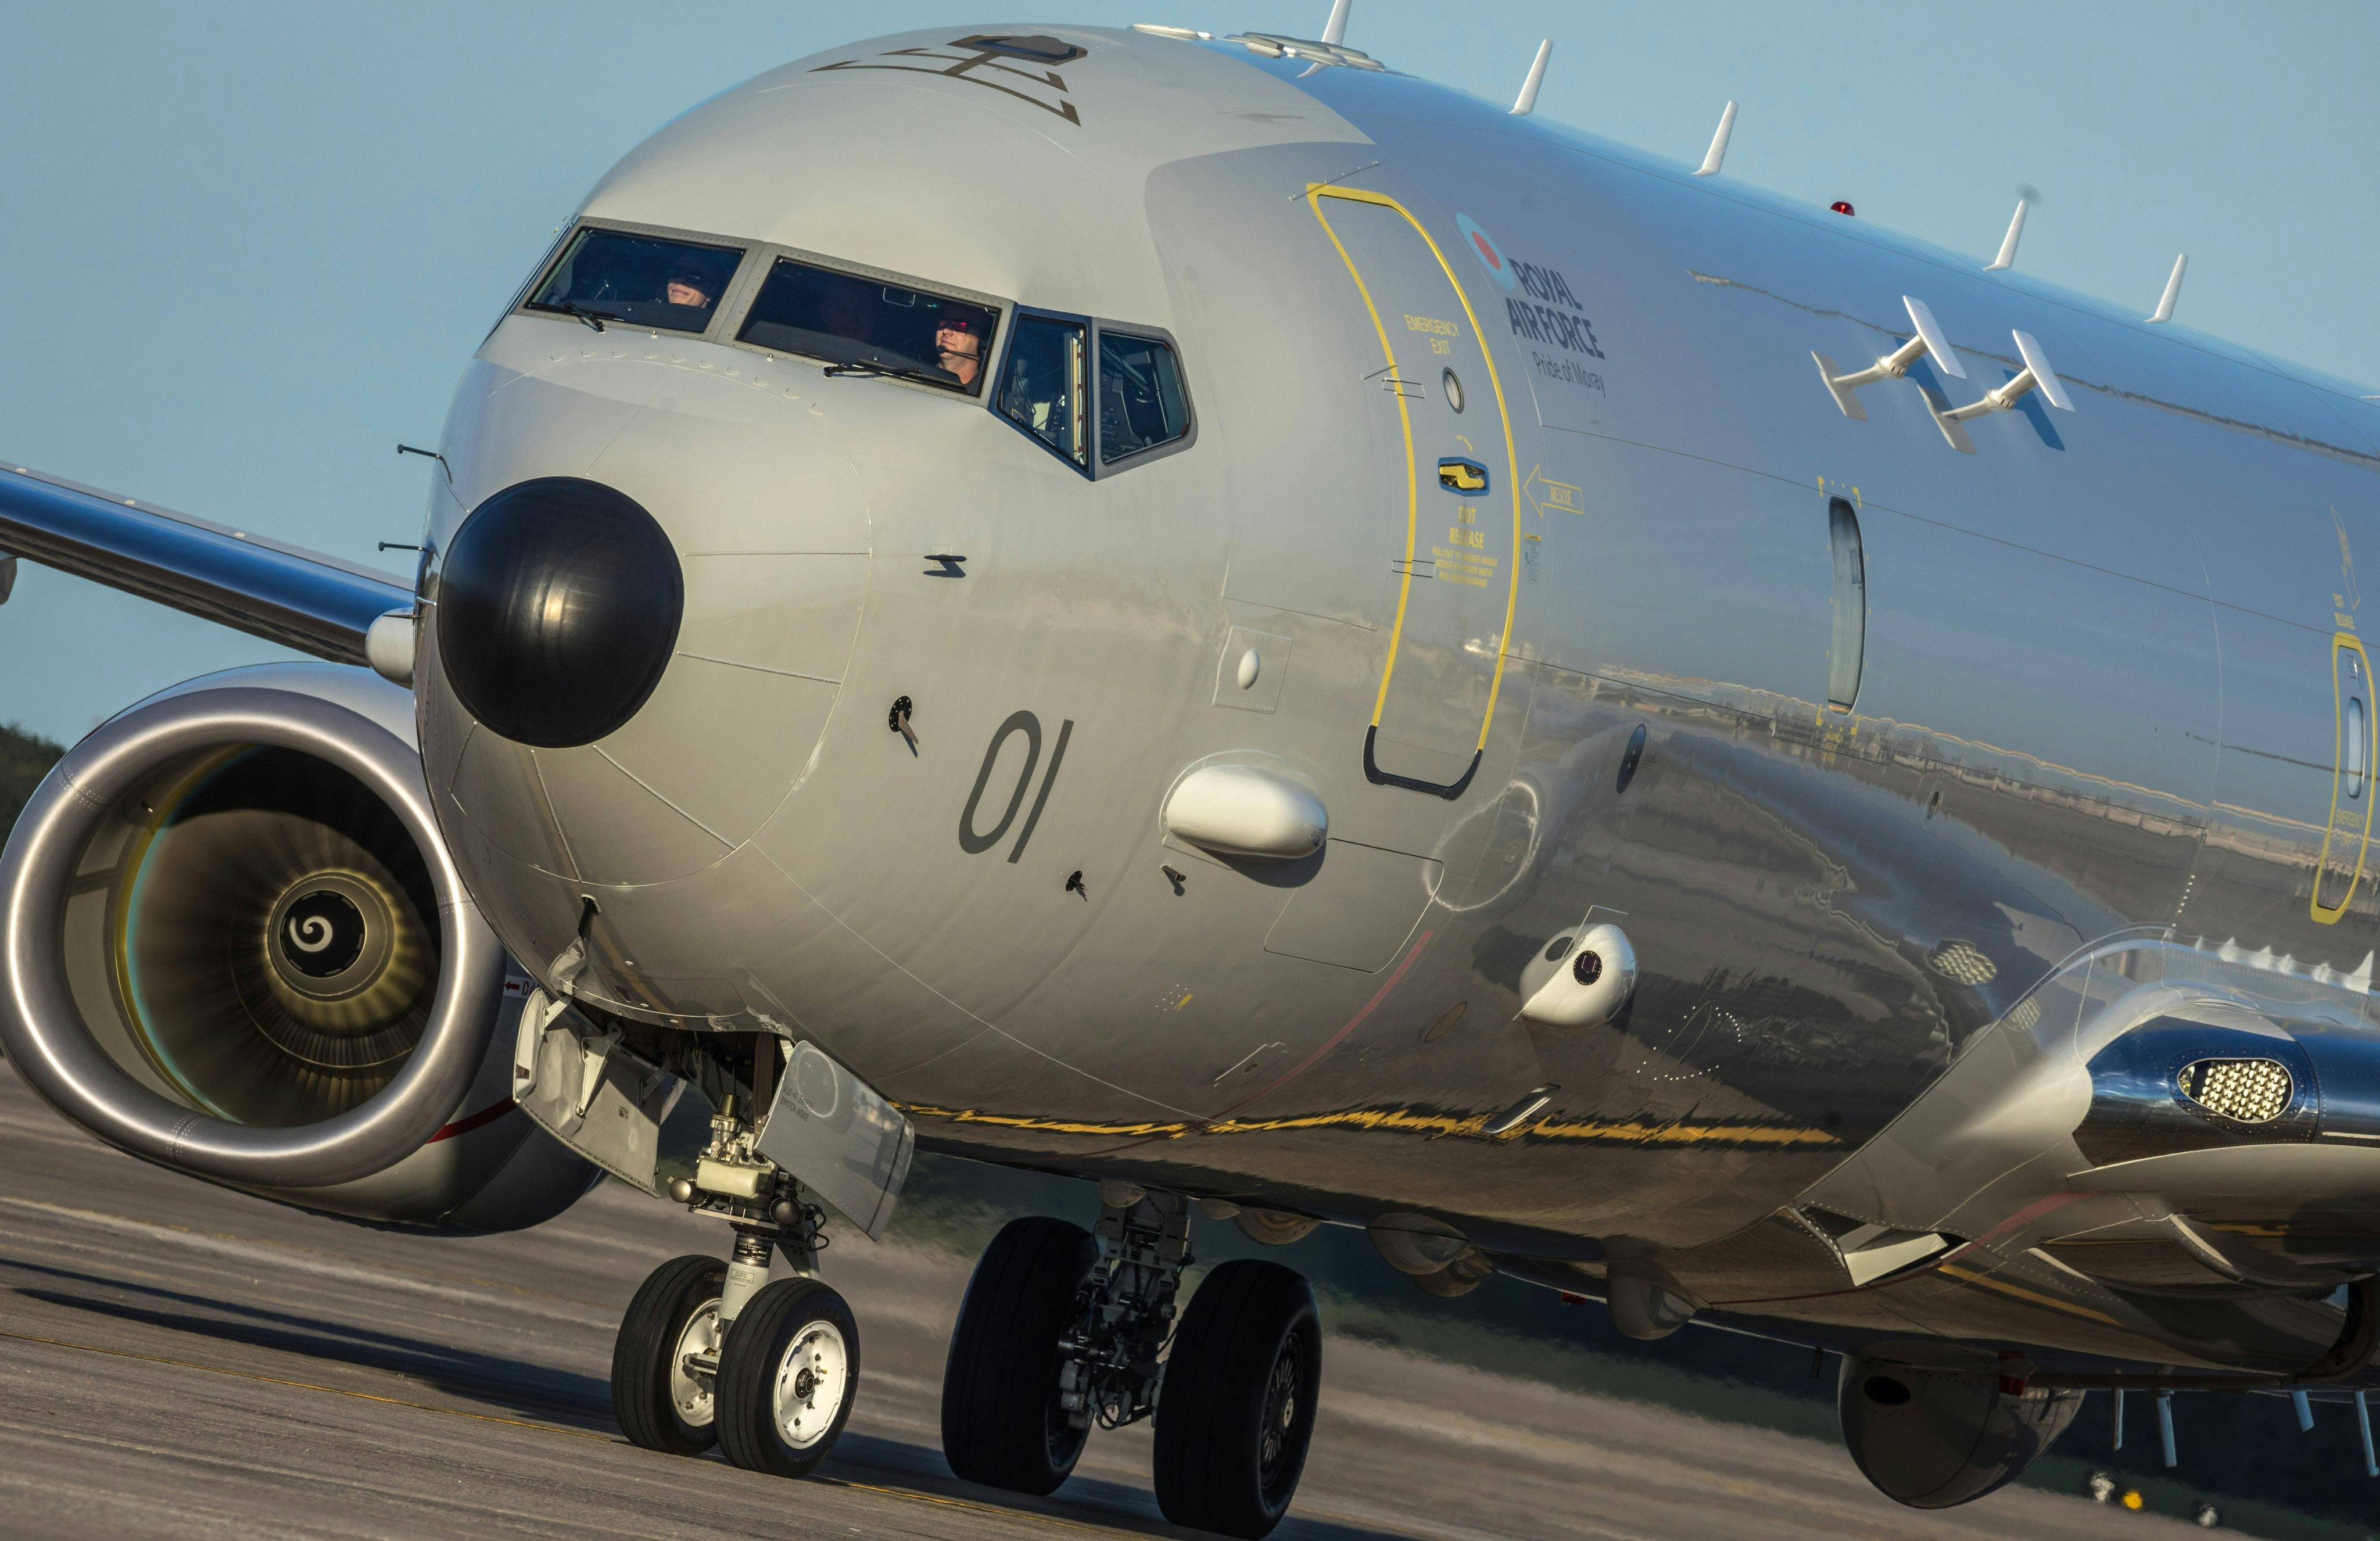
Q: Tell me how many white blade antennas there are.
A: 5